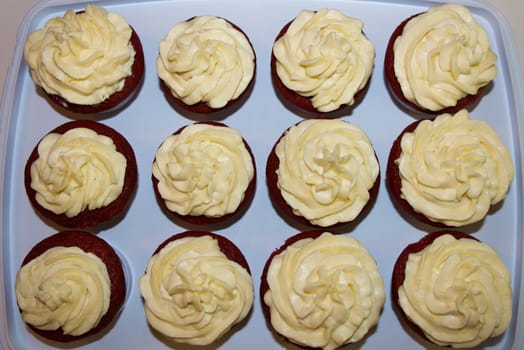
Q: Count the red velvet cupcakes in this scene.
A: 12